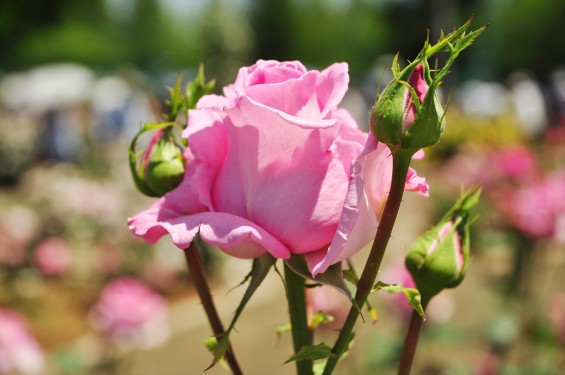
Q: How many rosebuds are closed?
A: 3